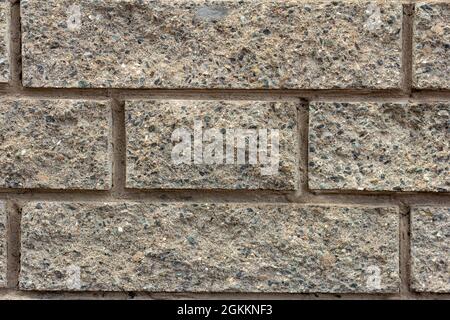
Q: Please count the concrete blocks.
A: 9